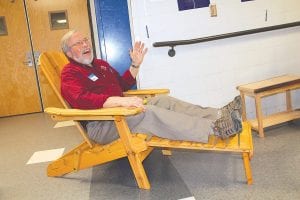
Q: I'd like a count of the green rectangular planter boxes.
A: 0